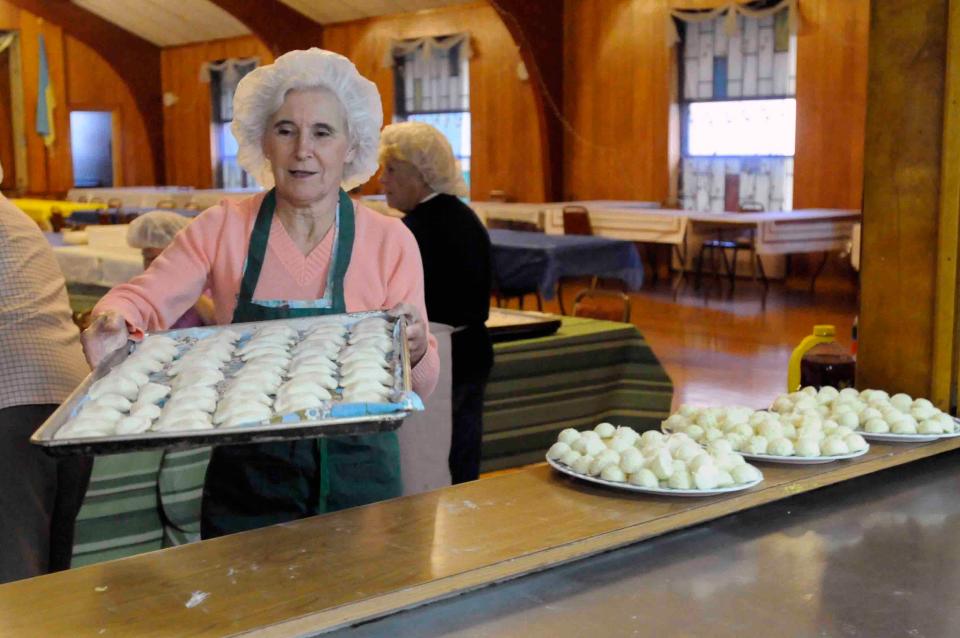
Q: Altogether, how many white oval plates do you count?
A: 3